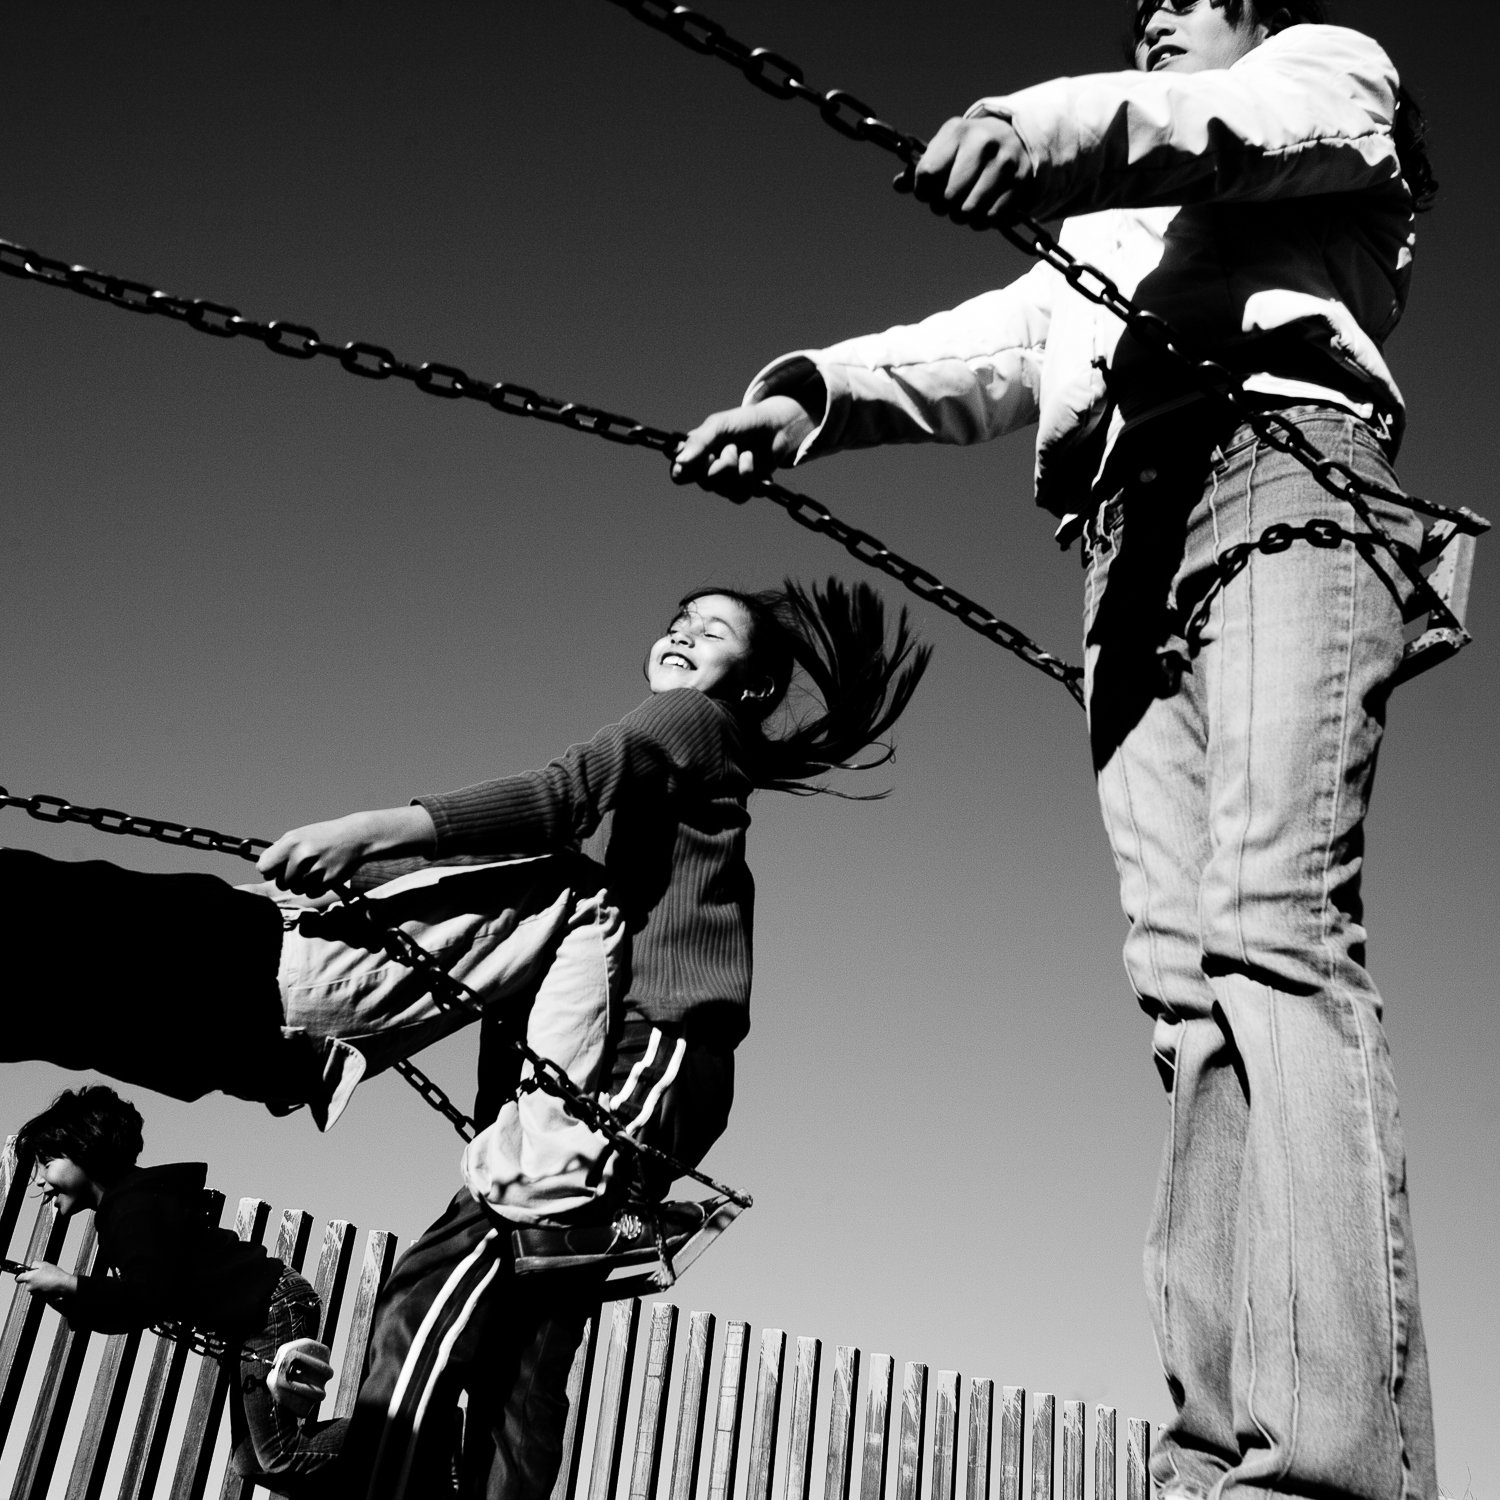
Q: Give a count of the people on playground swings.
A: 4